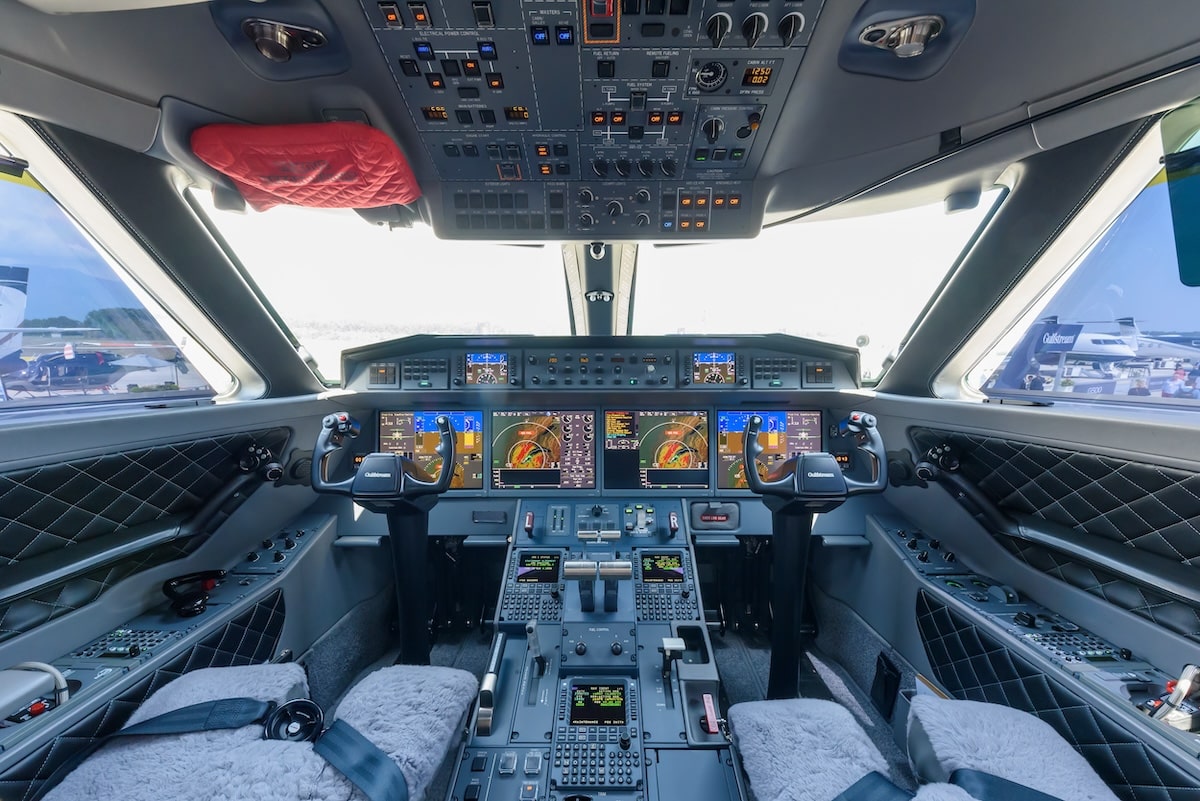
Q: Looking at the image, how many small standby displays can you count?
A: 2